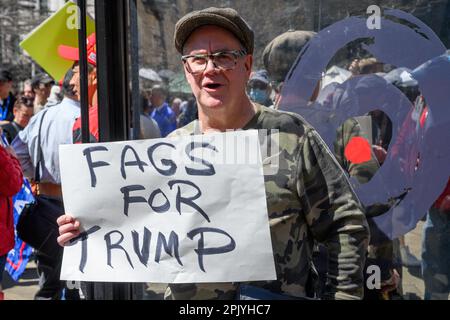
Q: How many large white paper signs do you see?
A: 1